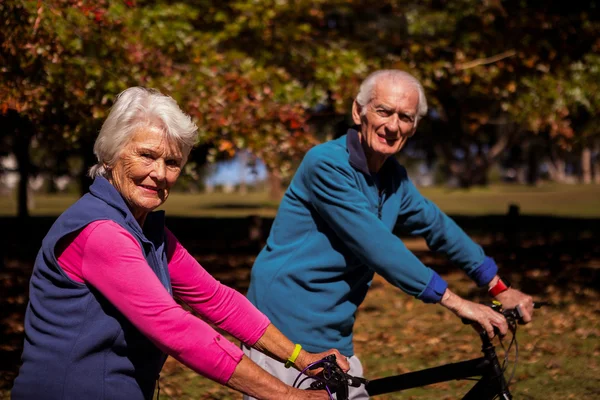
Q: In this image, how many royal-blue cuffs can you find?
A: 2